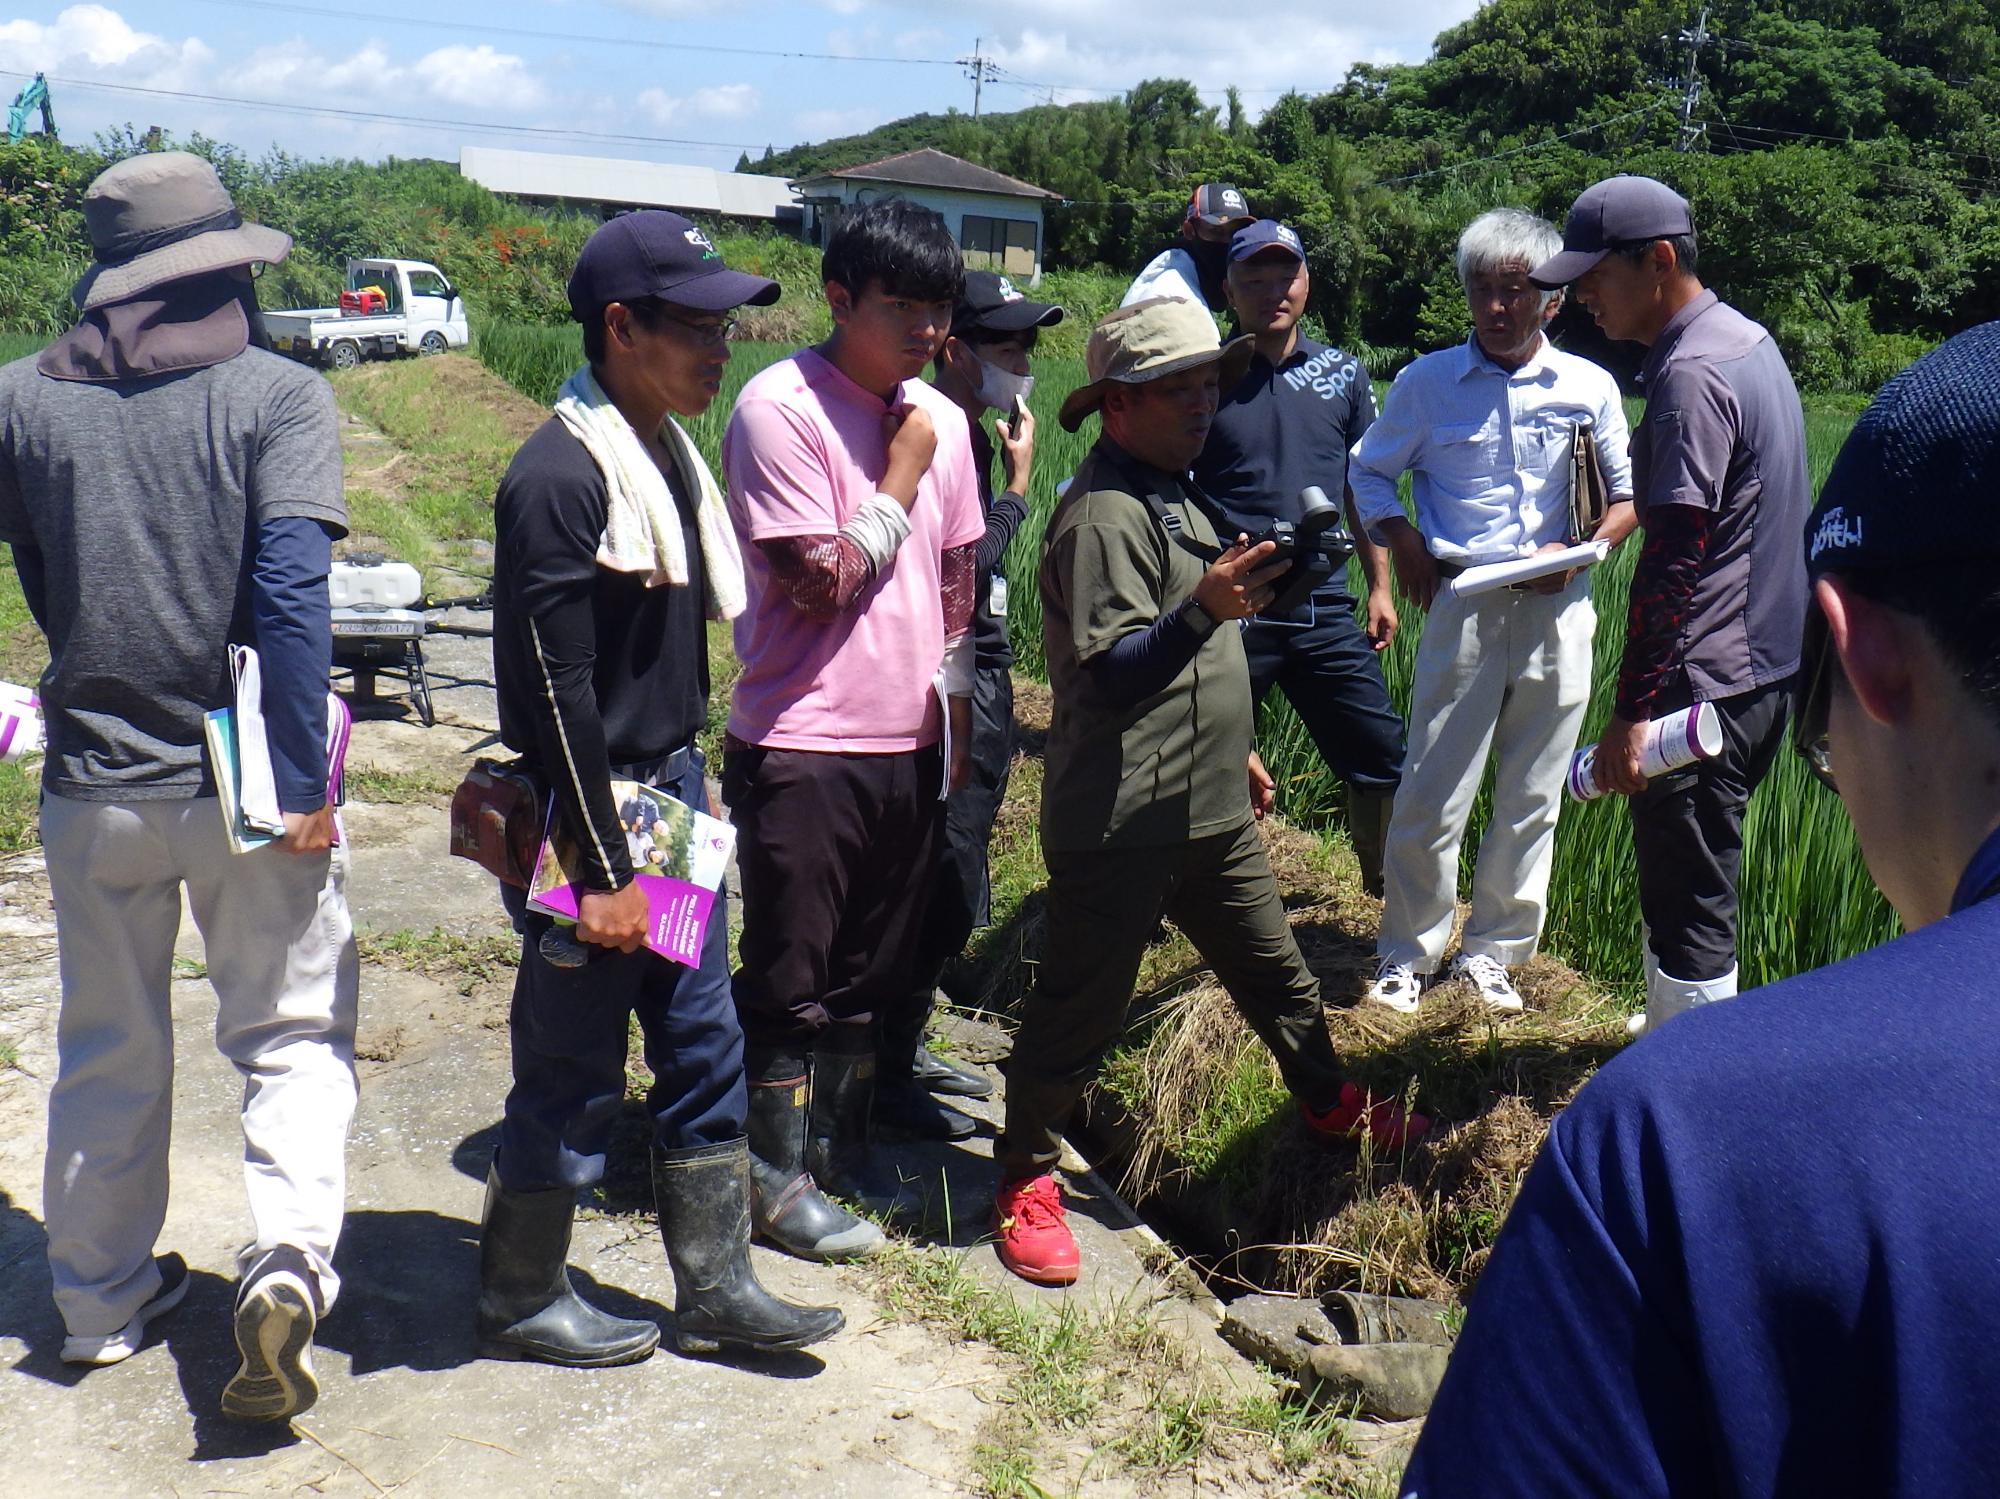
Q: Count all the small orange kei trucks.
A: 0